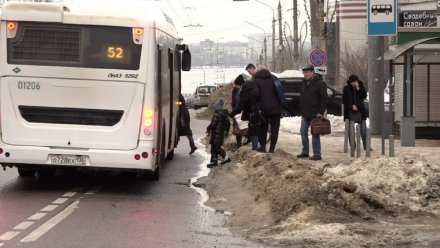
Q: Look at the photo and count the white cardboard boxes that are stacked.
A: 0